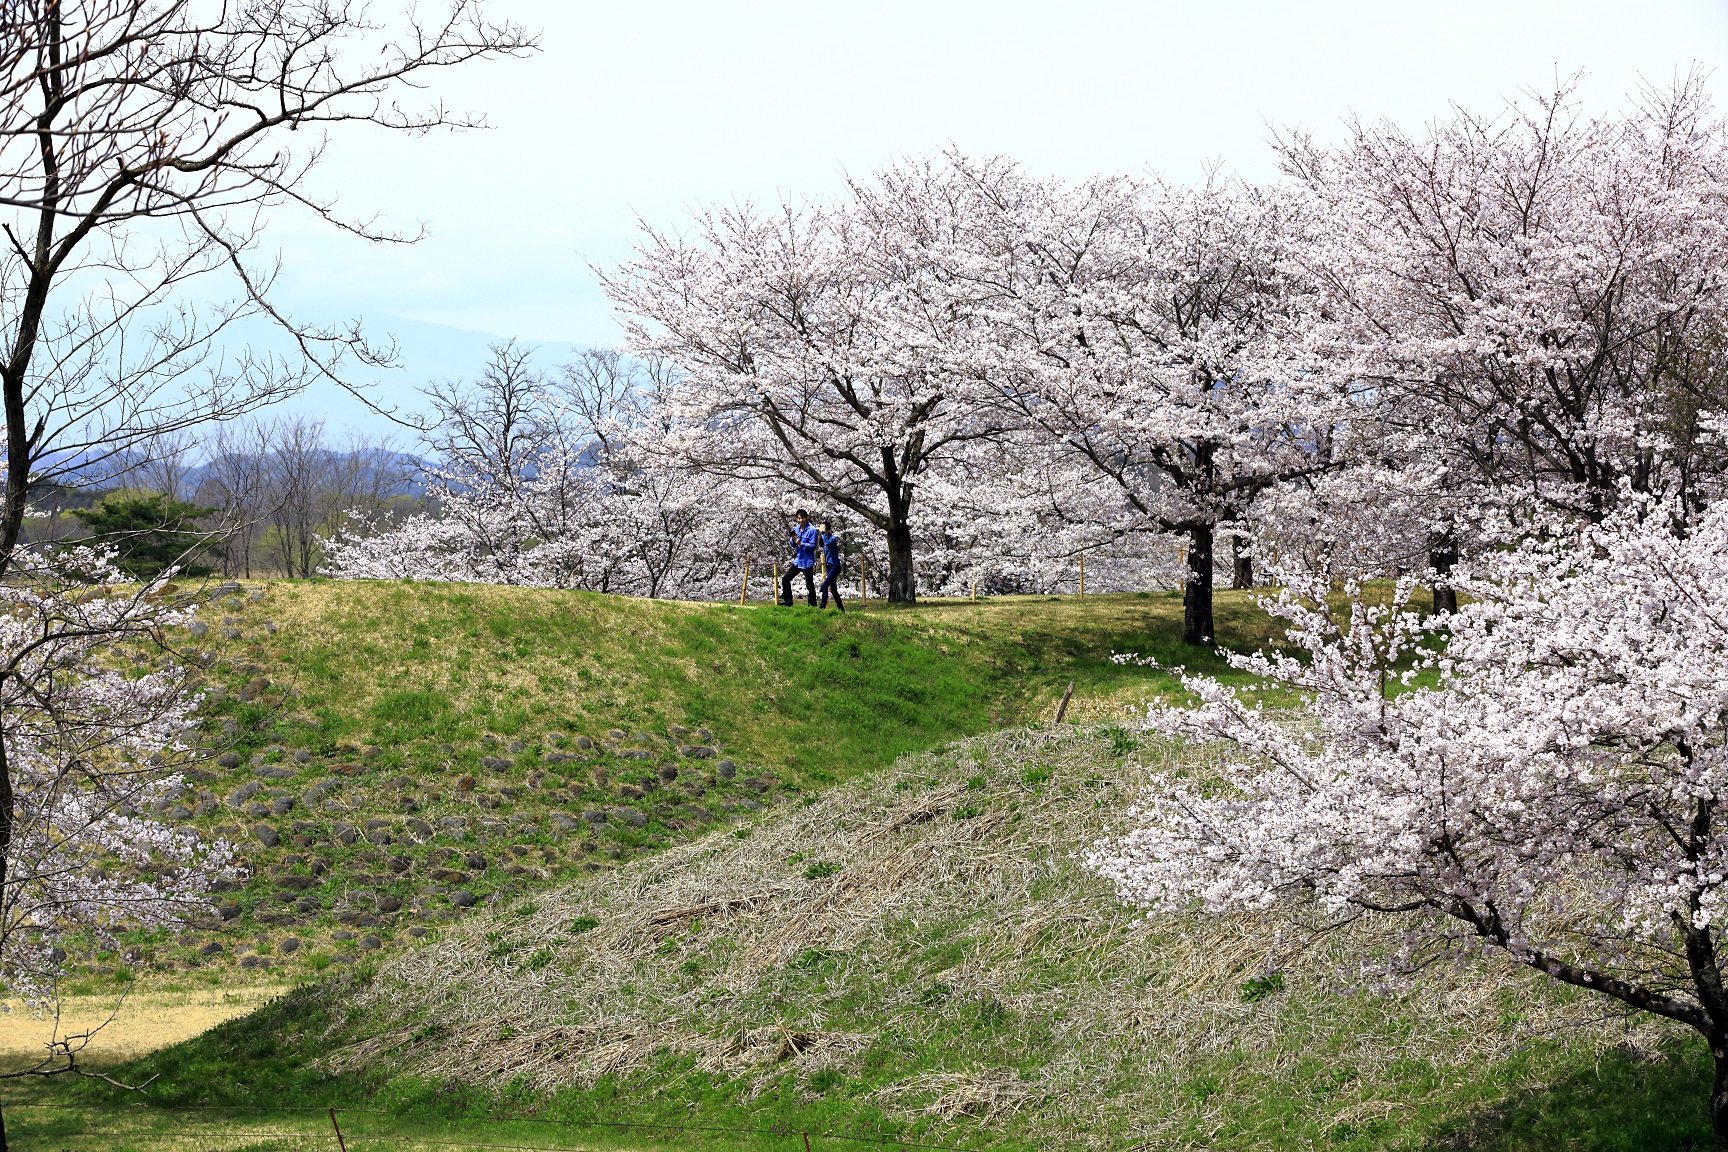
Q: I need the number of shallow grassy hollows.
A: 1